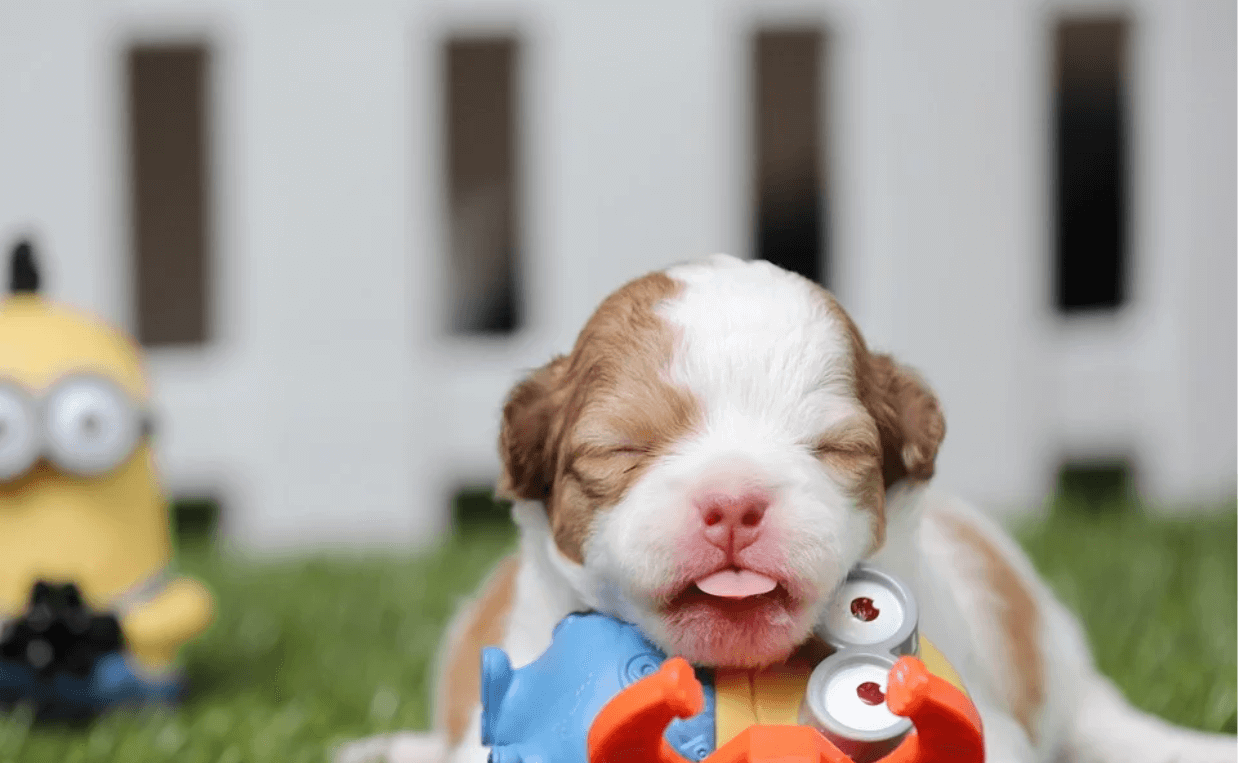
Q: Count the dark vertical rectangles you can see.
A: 4